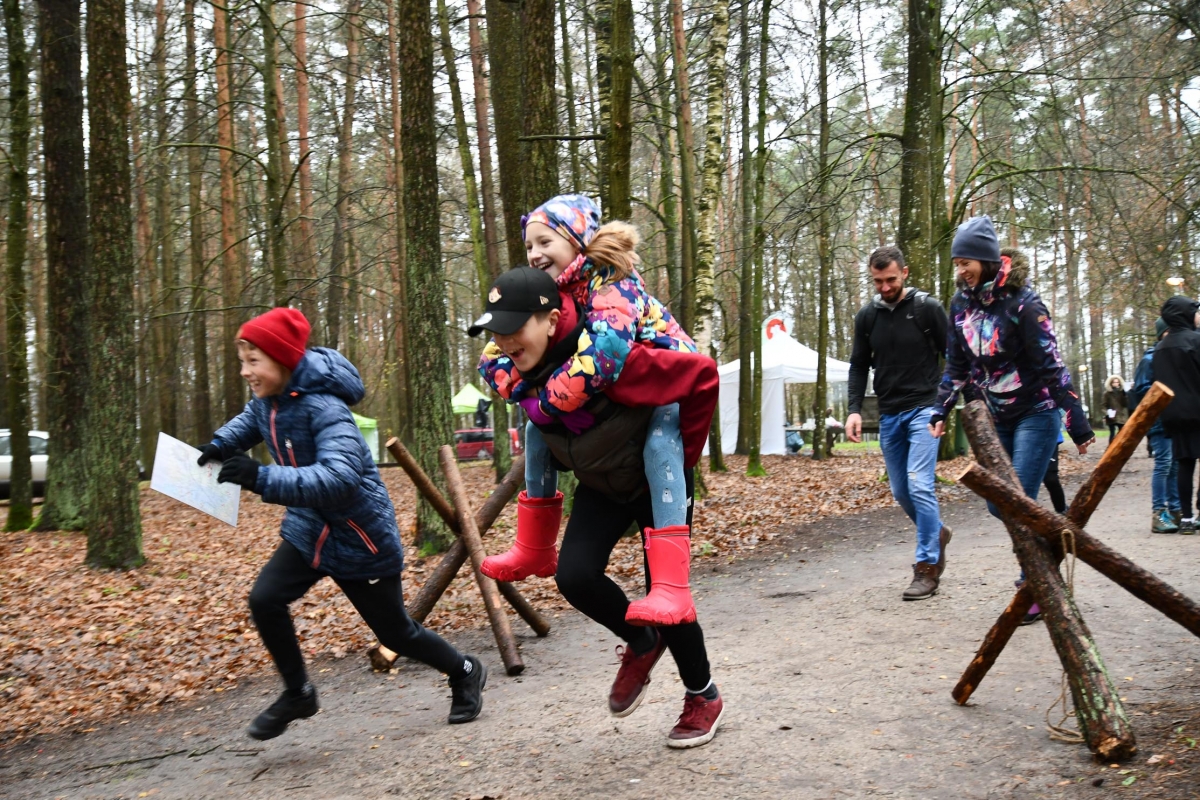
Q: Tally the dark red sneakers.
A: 2